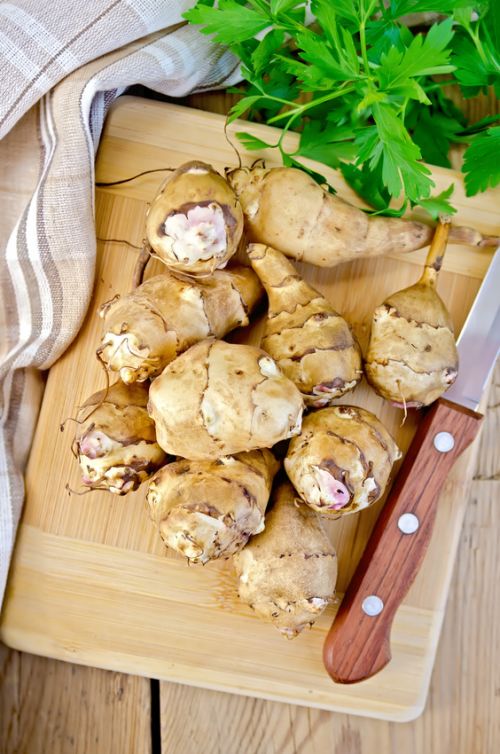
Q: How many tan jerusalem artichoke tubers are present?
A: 10